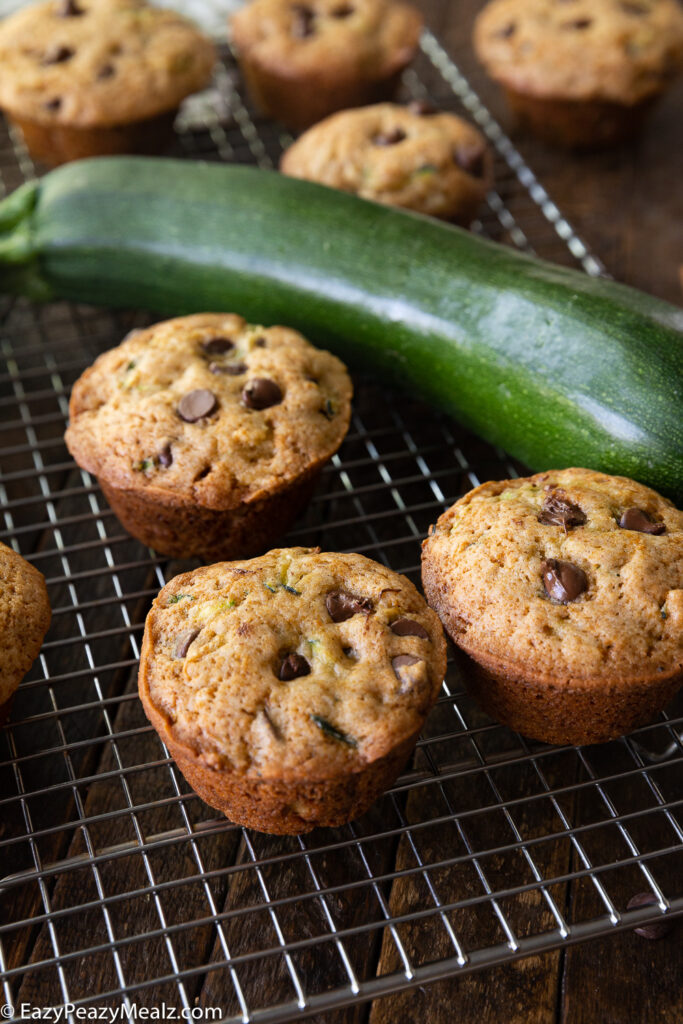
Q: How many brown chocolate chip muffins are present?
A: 8